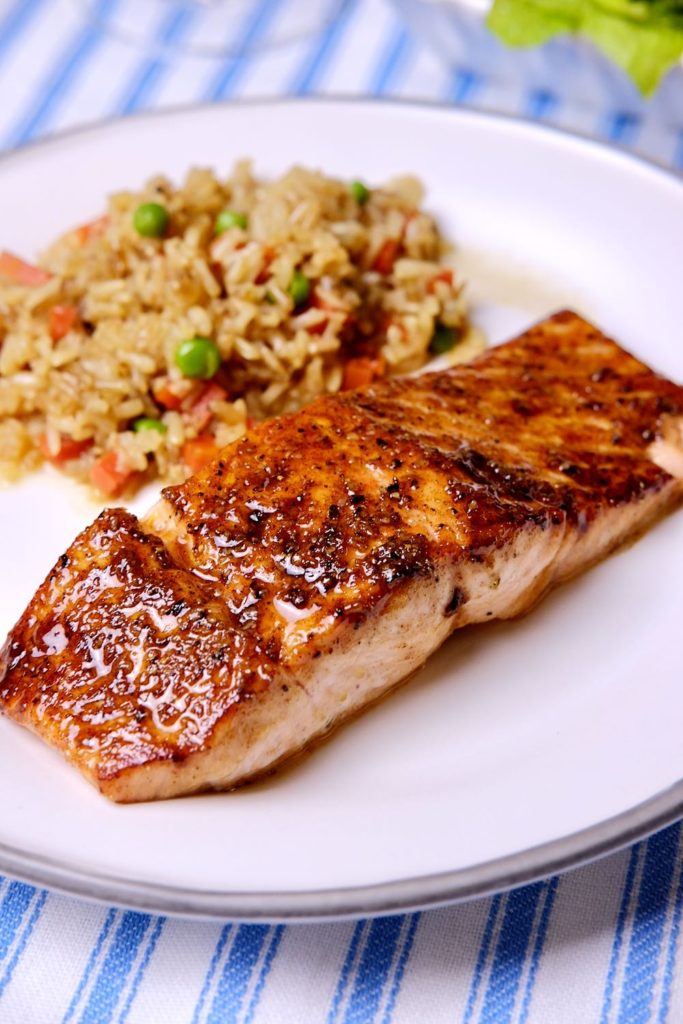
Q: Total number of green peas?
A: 7